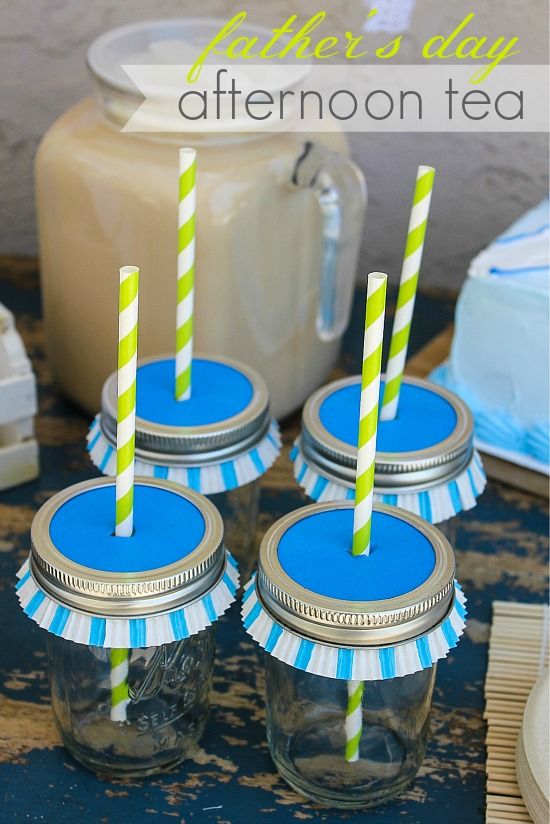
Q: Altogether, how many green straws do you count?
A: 4